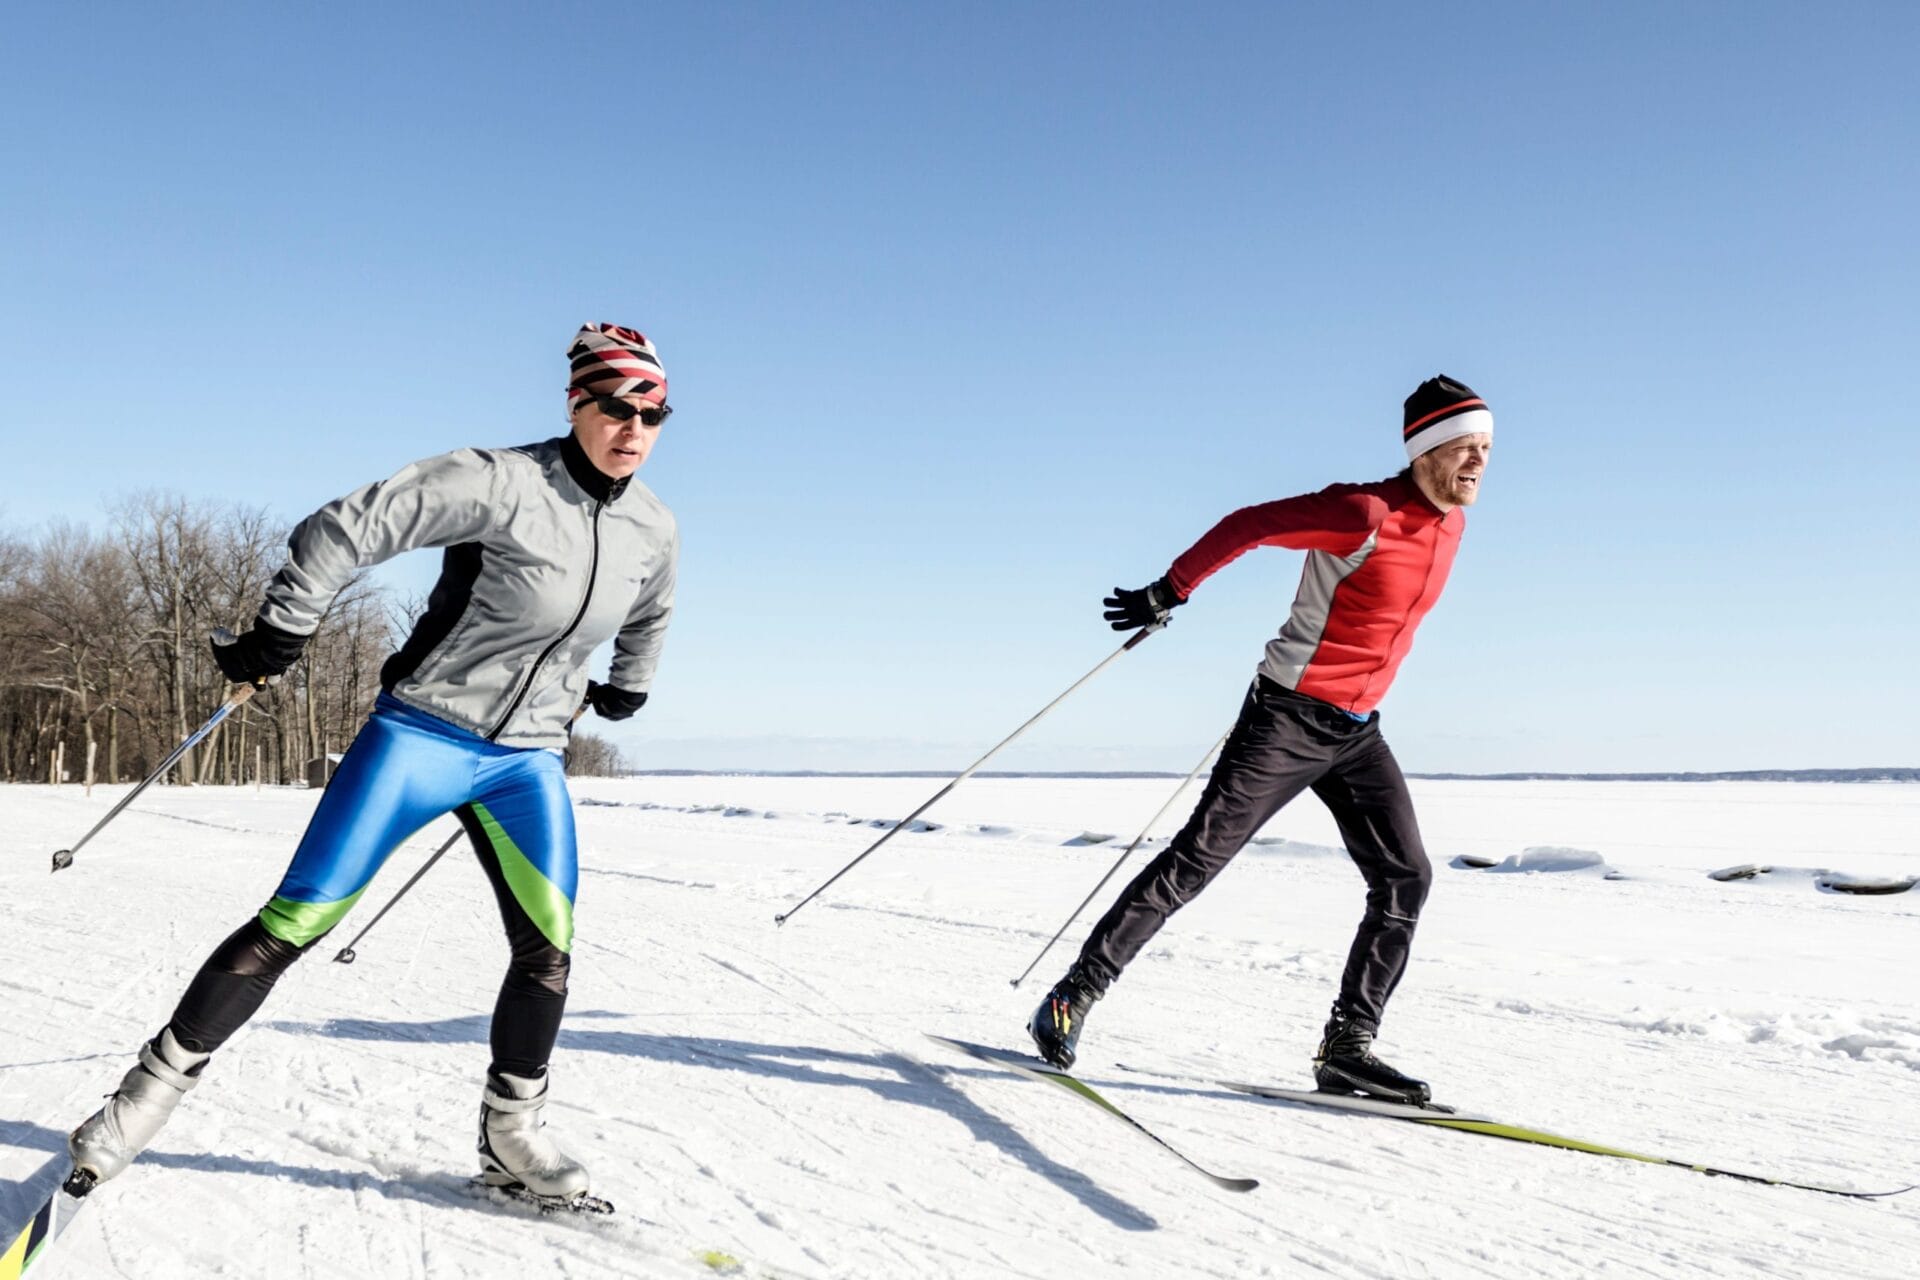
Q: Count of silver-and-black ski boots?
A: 2